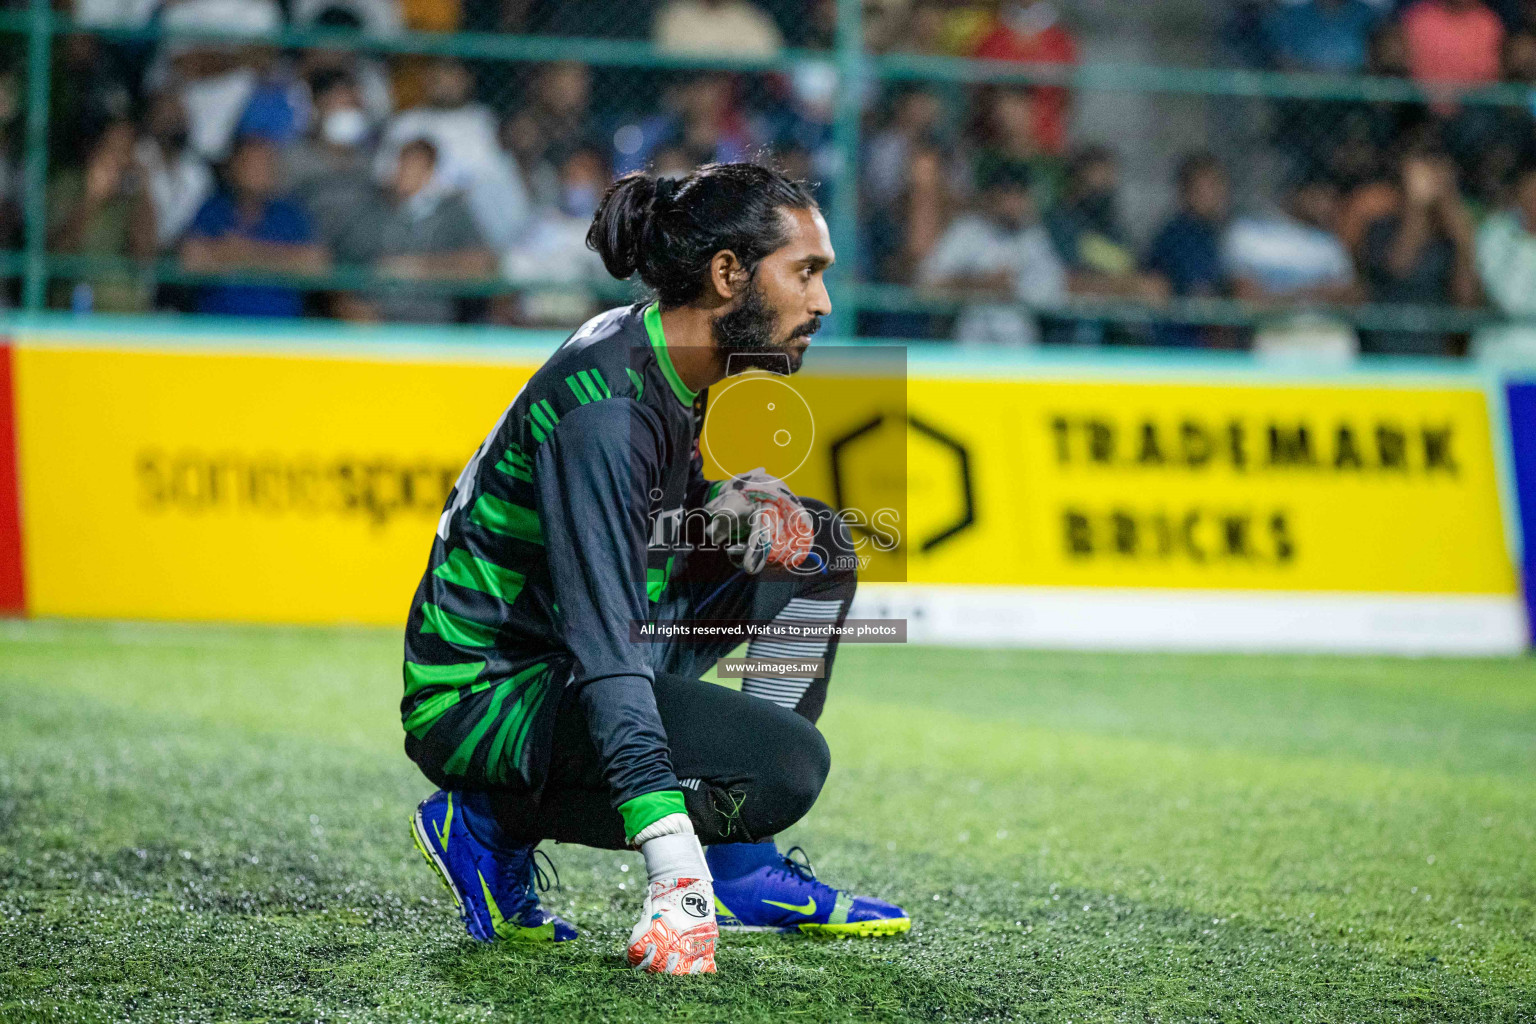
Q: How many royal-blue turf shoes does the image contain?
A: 2